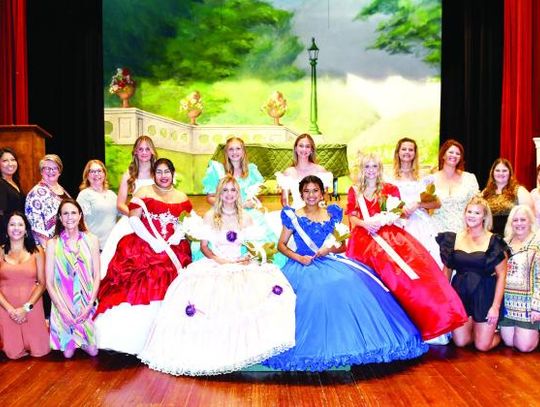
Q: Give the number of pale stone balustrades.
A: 1